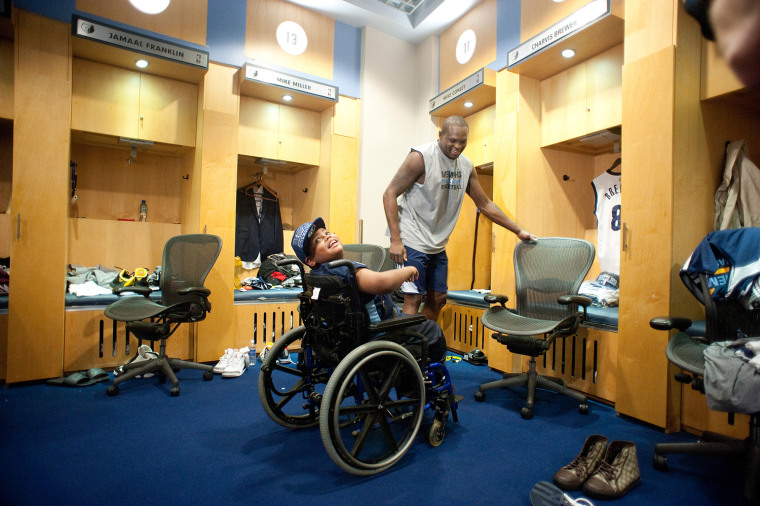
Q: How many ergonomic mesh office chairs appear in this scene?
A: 4